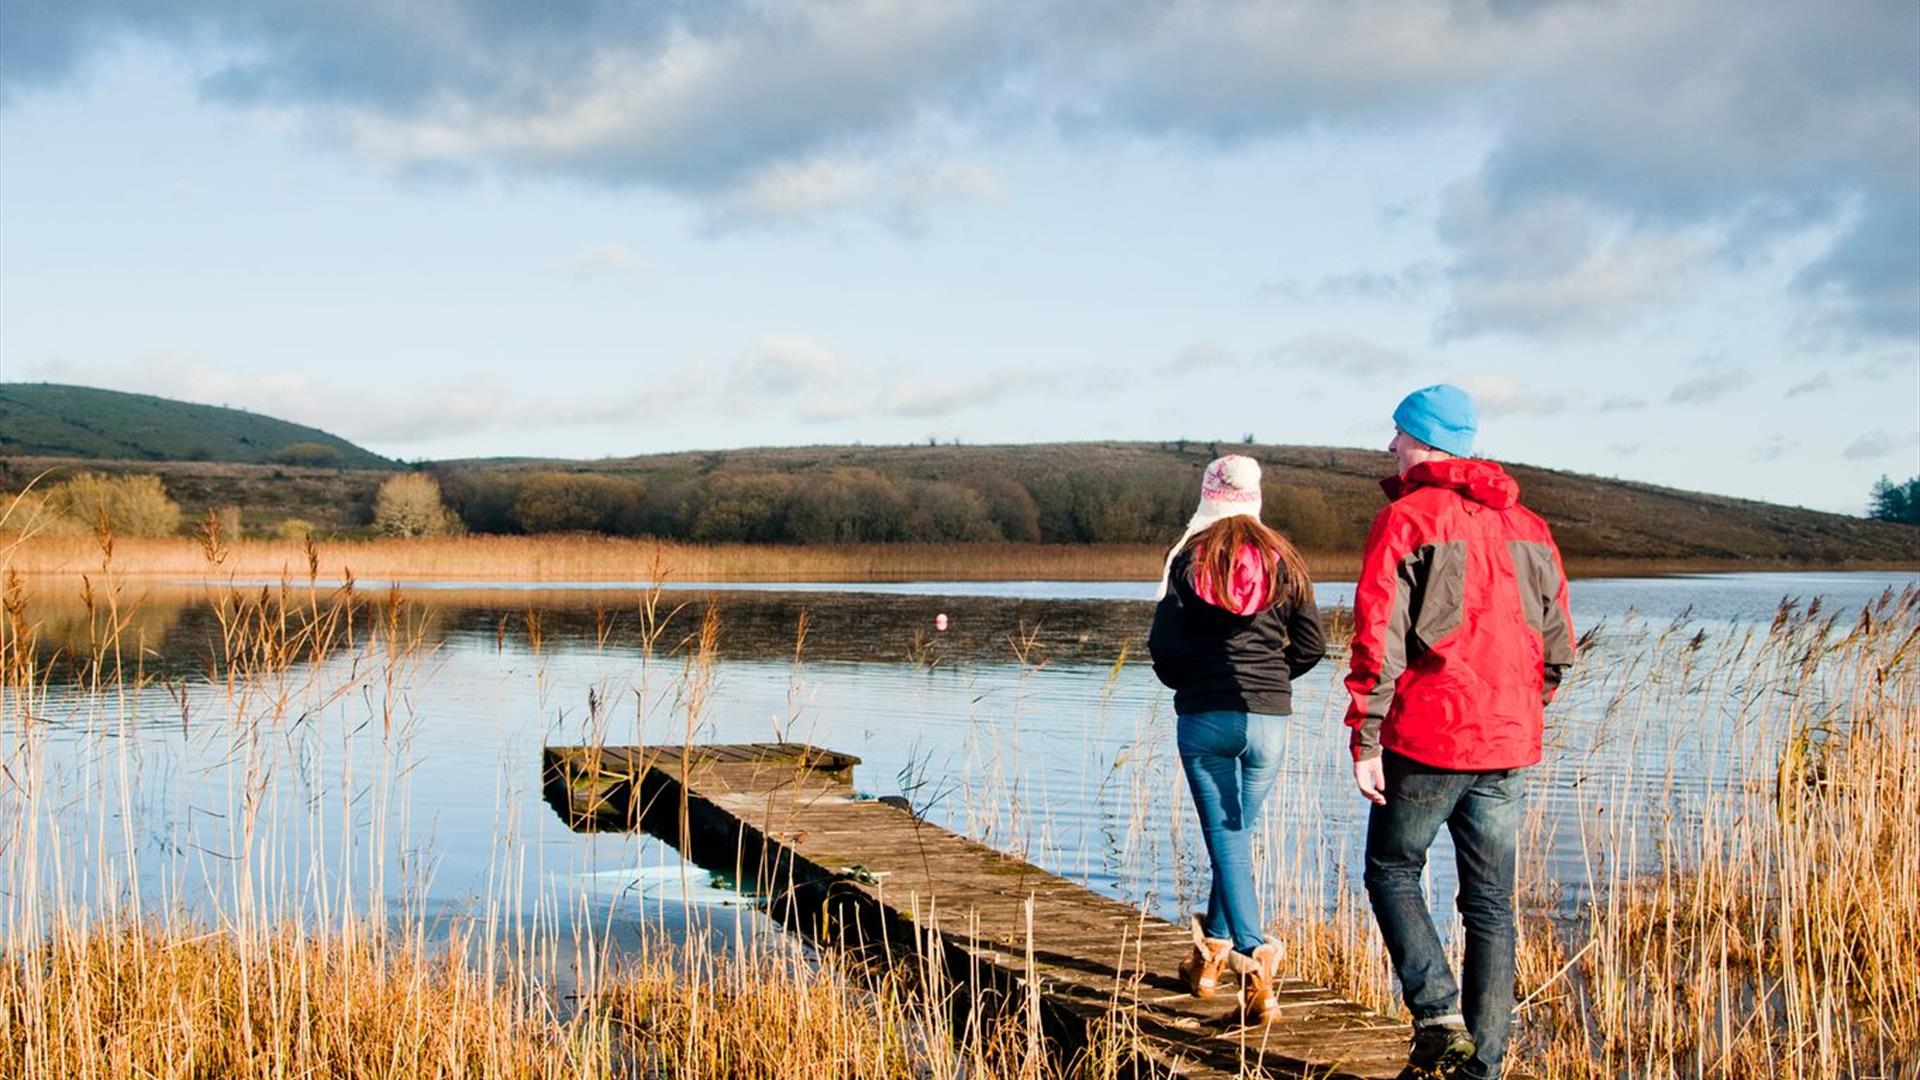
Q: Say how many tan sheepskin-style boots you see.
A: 2